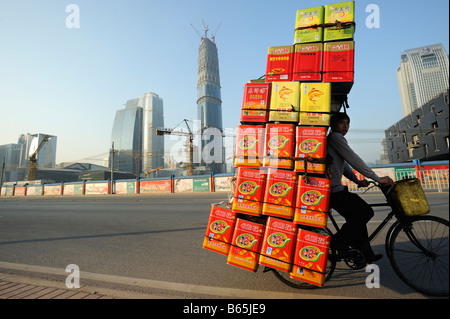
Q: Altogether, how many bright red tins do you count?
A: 14